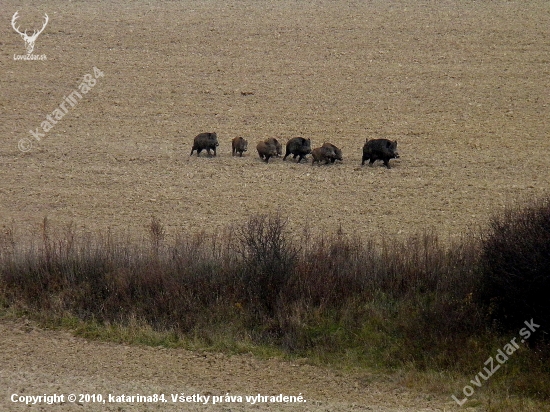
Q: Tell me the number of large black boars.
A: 3